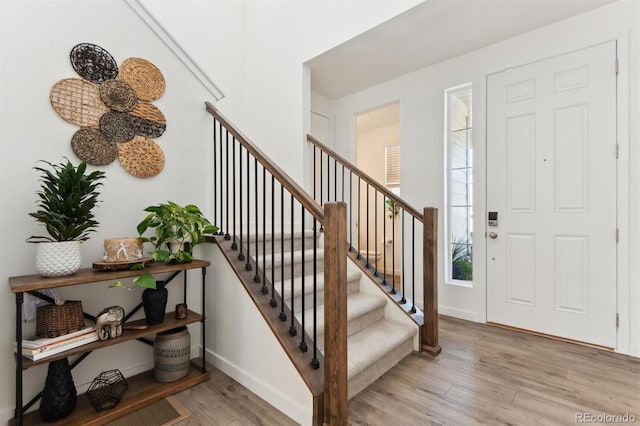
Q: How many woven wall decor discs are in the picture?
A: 8